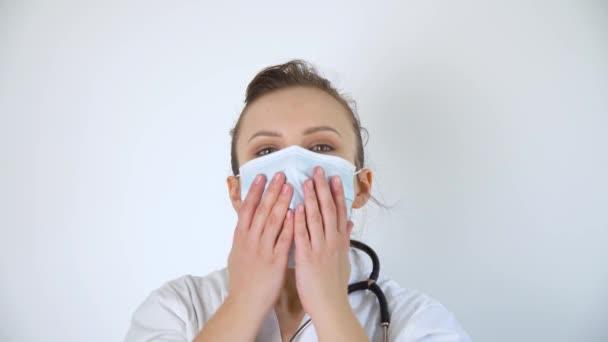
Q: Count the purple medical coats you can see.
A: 0